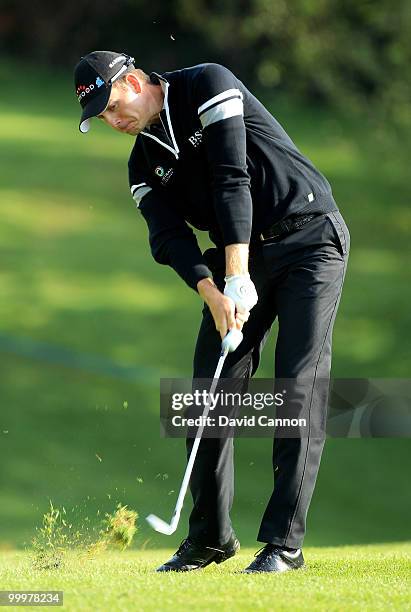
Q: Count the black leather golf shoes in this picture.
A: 2